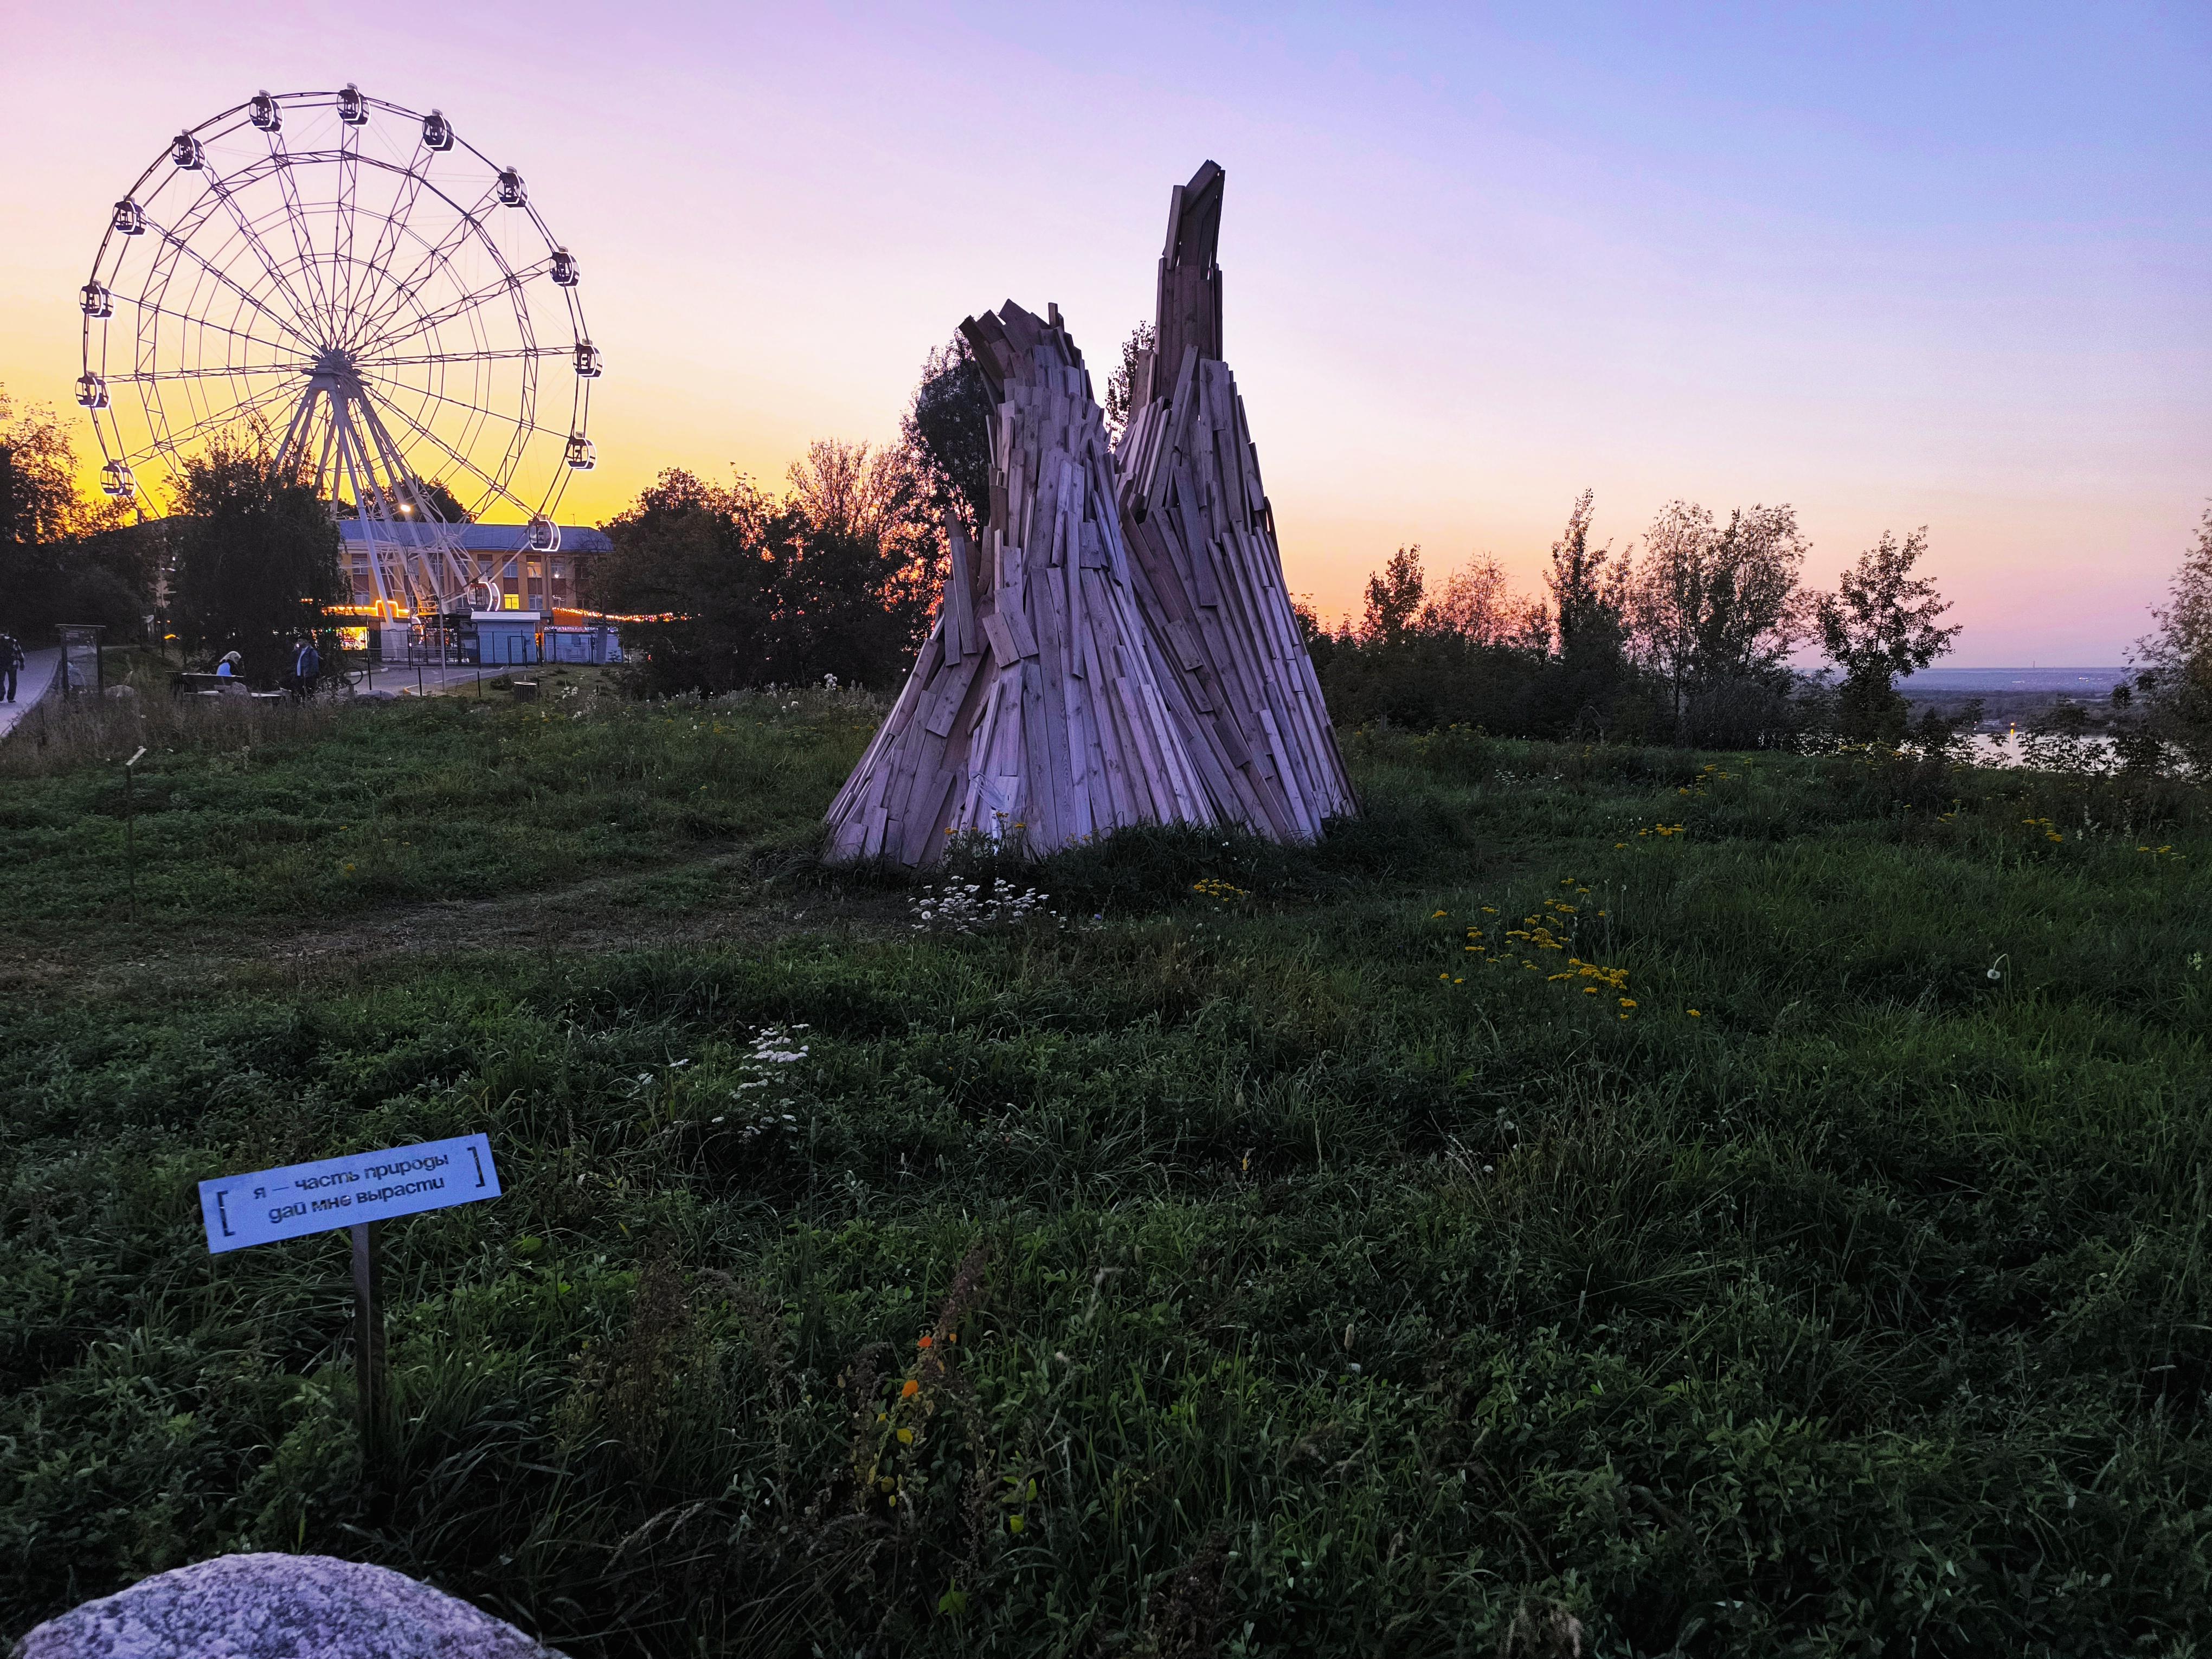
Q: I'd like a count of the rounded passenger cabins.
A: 14